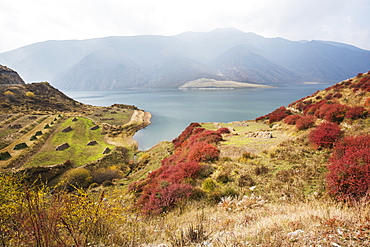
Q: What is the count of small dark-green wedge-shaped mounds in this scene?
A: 8